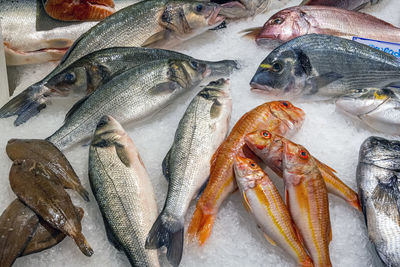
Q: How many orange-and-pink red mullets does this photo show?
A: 4